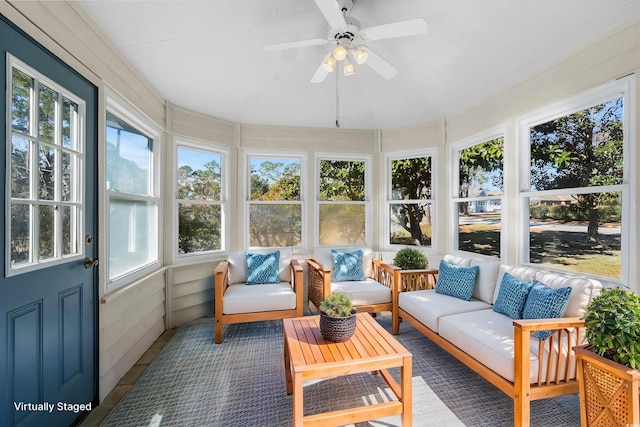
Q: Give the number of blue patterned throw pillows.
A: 5